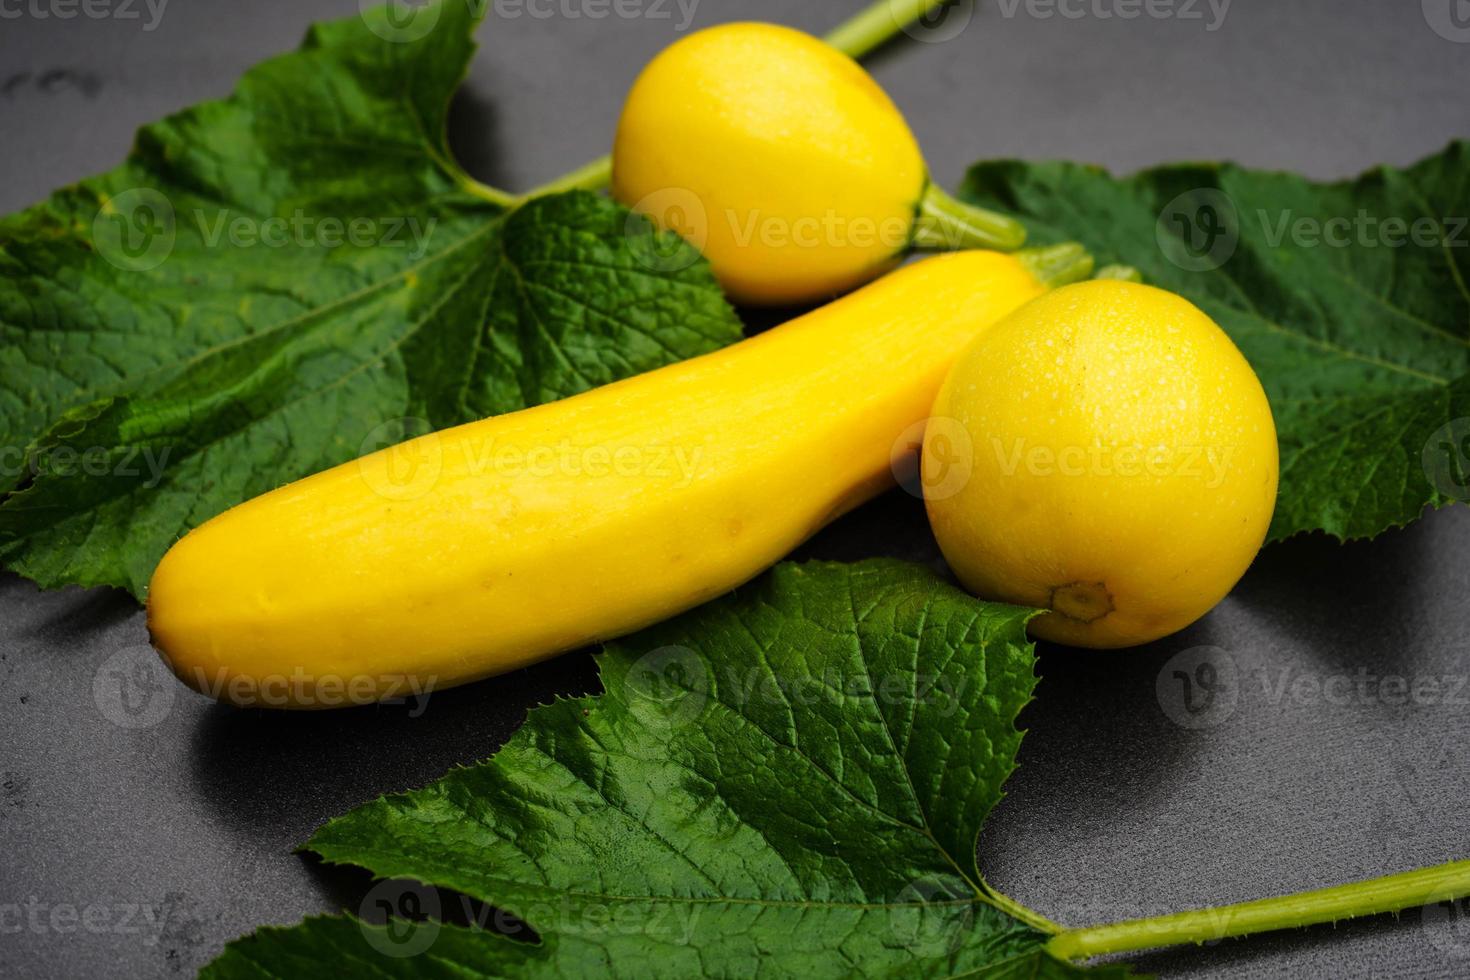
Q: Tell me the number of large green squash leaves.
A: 3